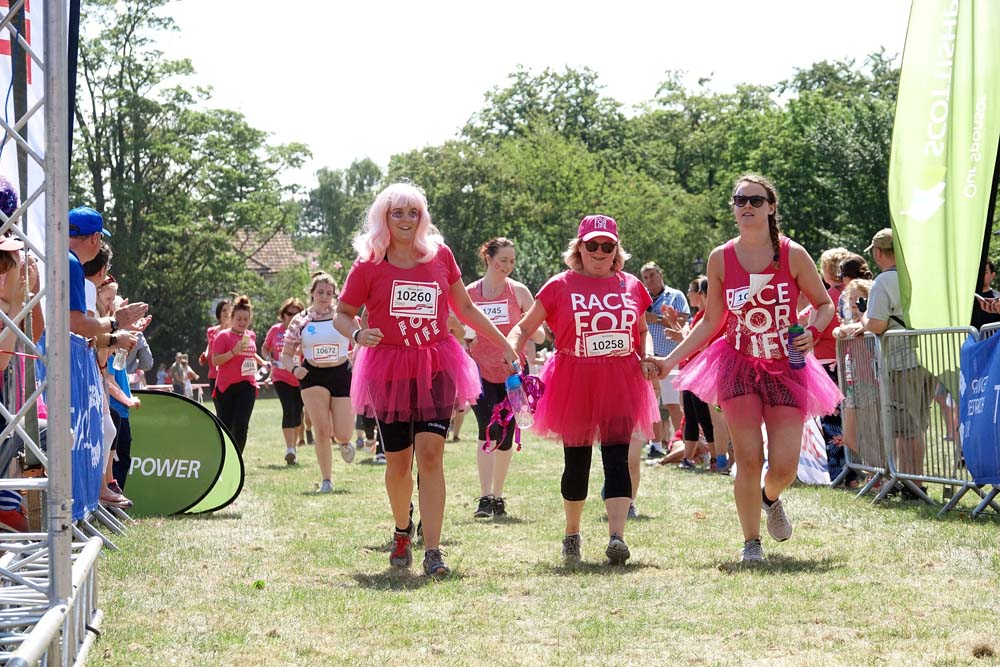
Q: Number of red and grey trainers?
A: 1